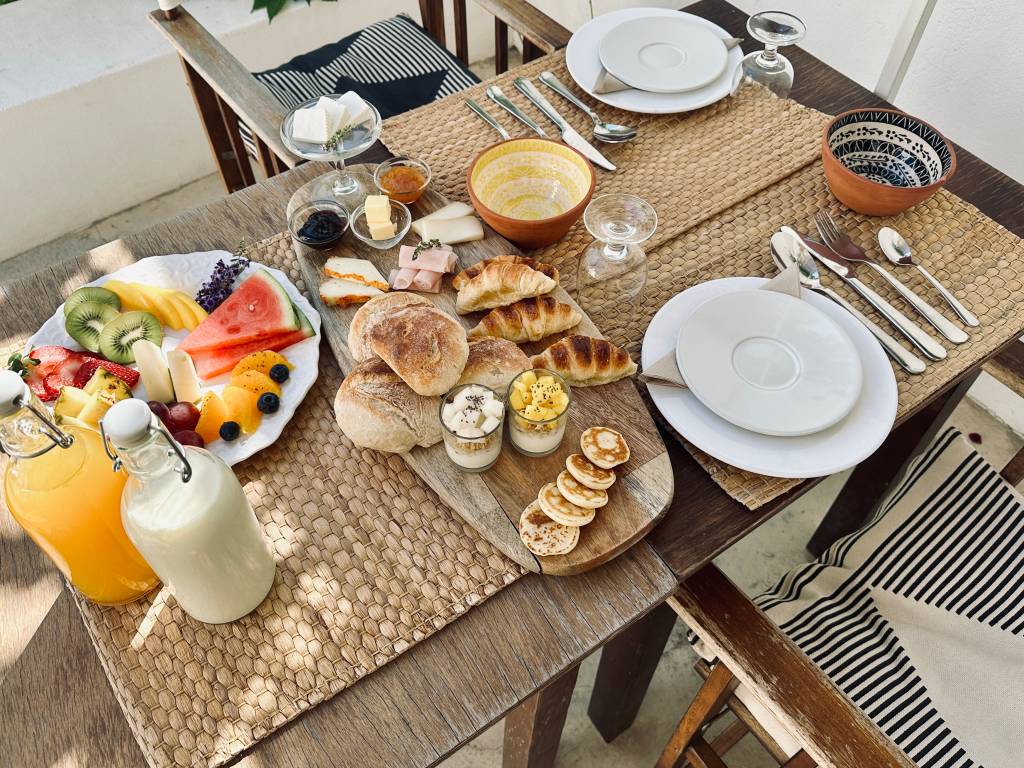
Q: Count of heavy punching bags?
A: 0